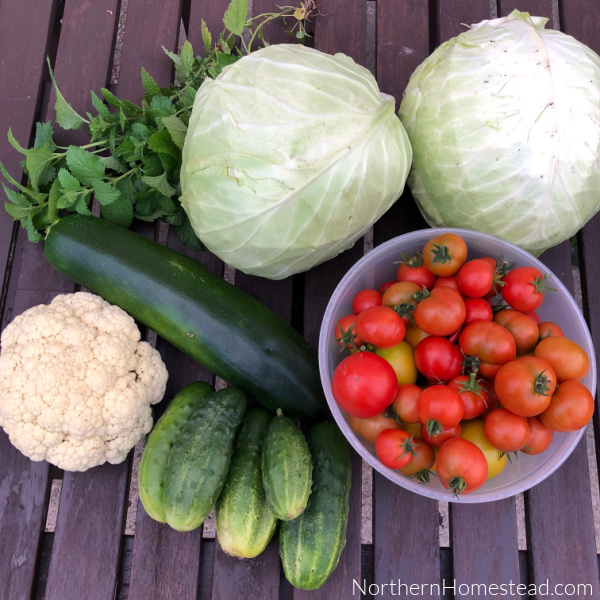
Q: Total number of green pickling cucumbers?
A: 5